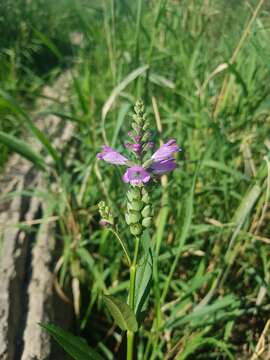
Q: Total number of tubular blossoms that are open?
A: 4